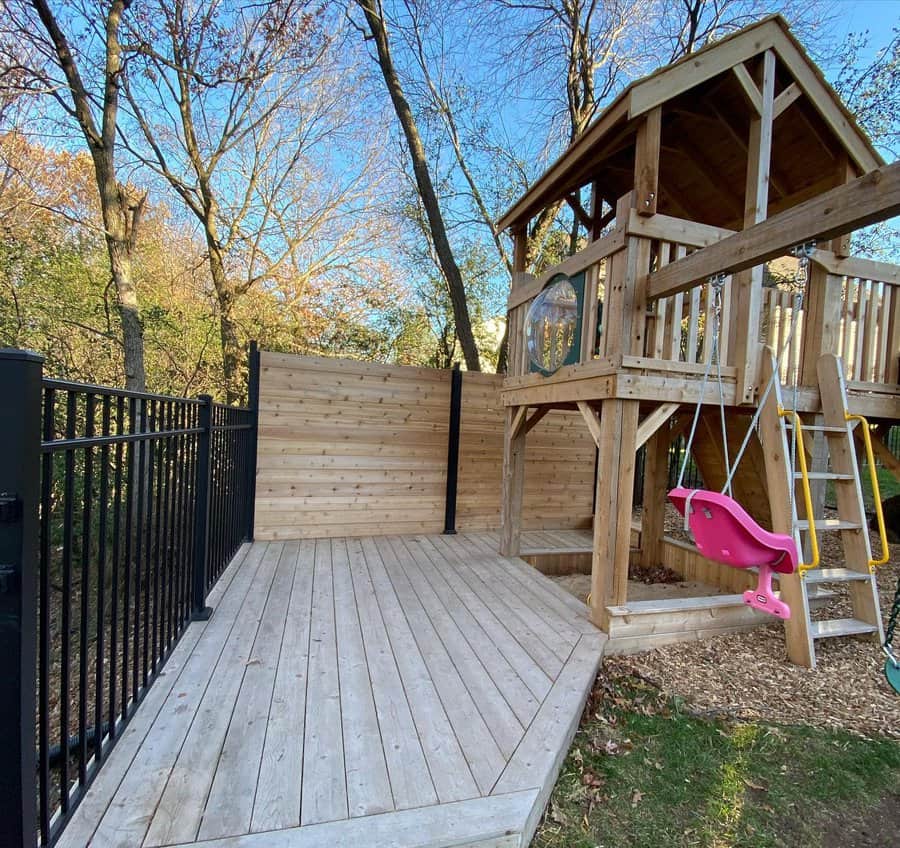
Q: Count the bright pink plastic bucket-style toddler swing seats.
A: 1